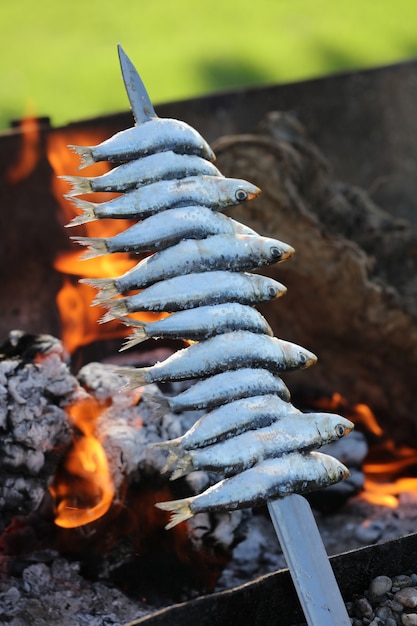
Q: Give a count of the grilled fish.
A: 12